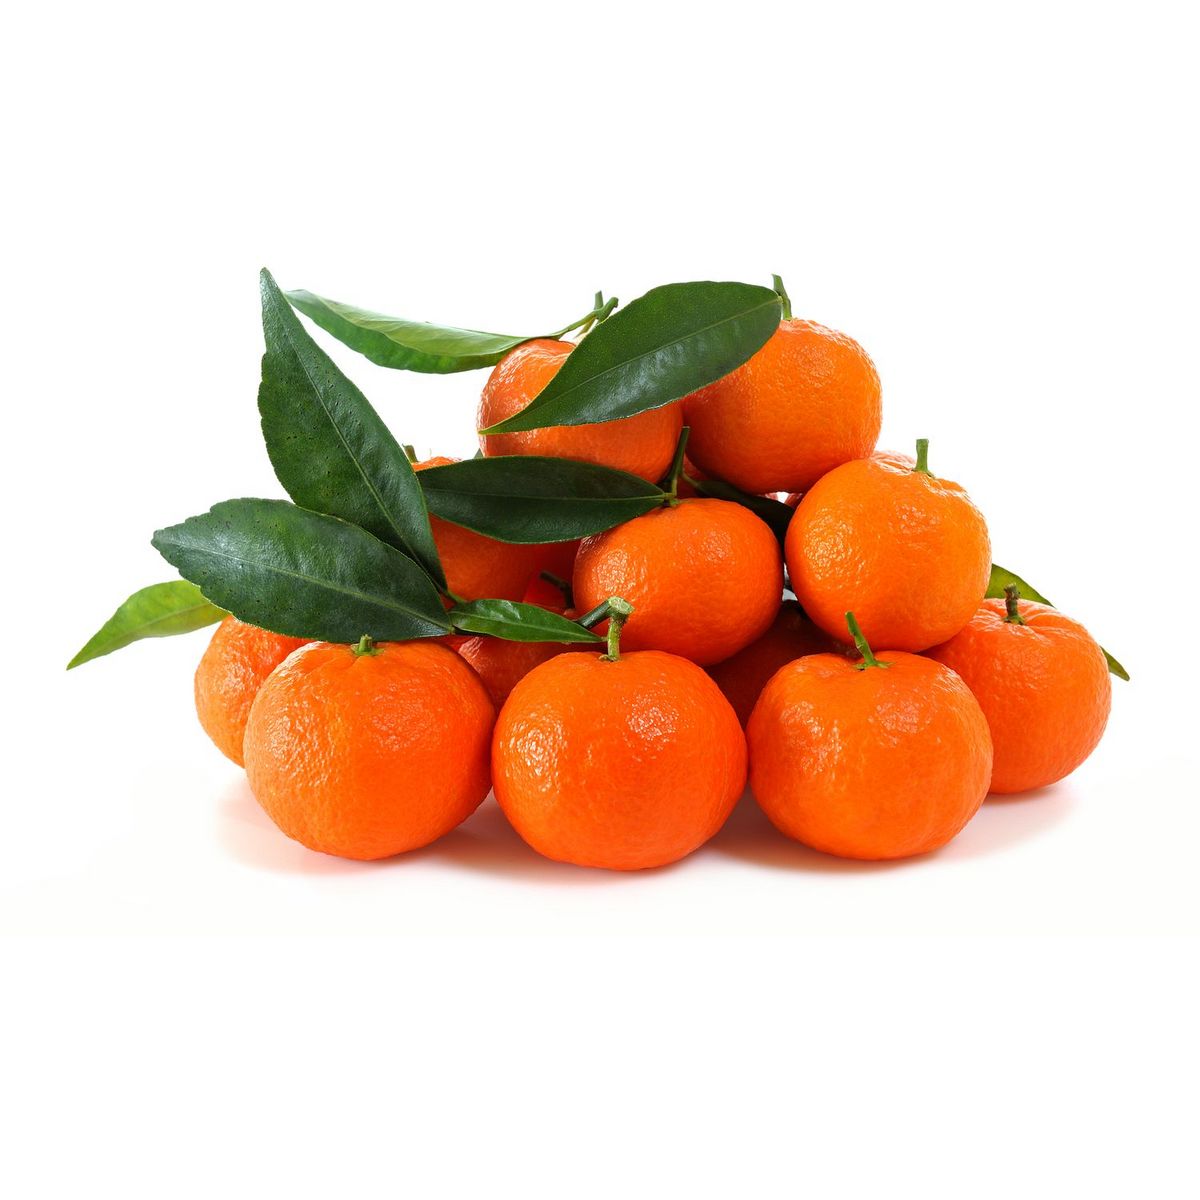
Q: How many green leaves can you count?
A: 9